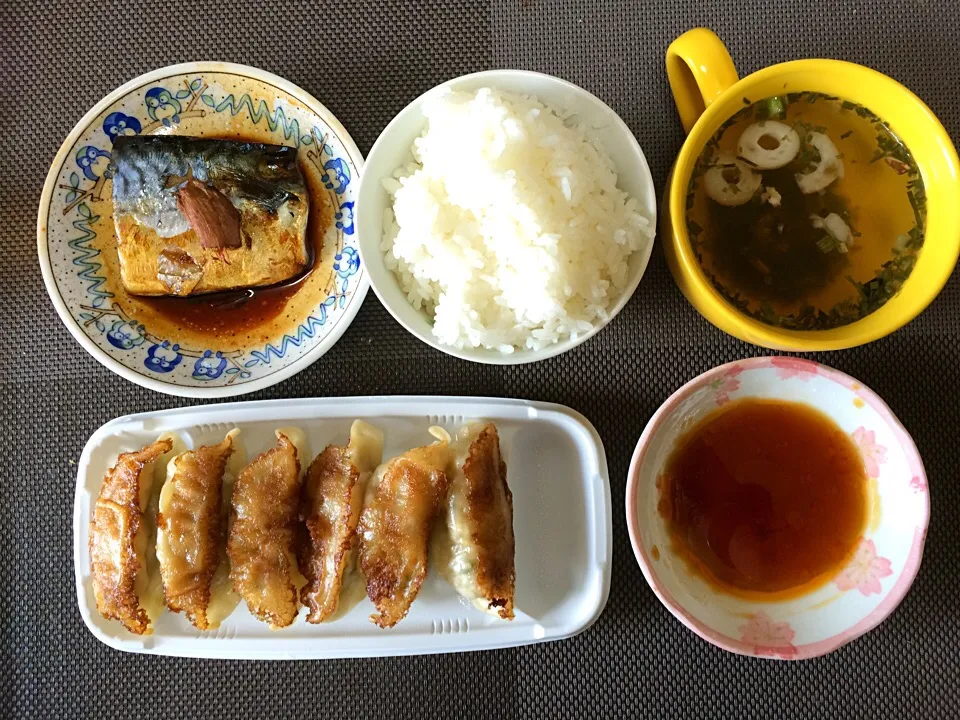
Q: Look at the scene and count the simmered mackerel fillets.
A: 1